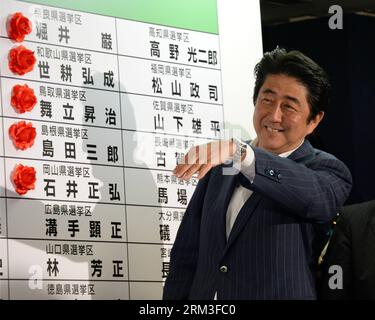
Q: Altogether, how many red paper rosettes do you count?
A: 5